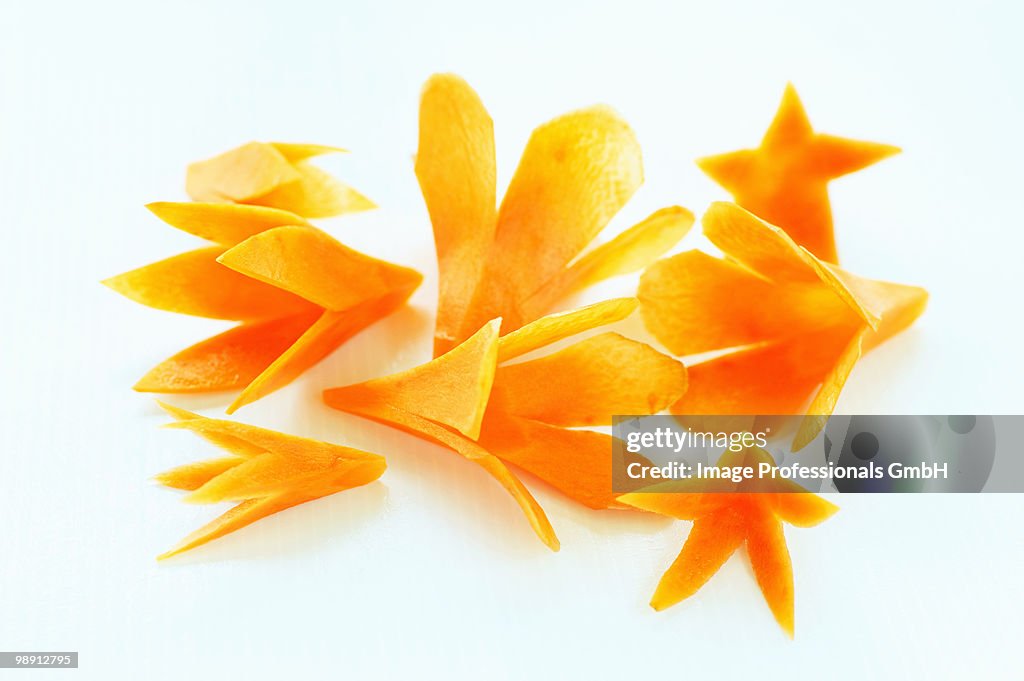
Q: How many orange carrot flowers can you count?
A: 8